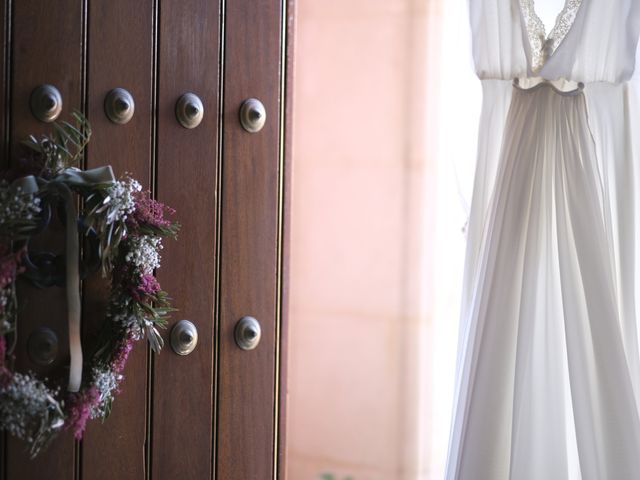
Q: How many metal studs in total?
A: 7